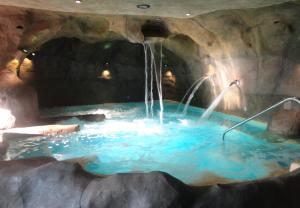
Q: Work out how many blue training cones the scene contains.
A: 0